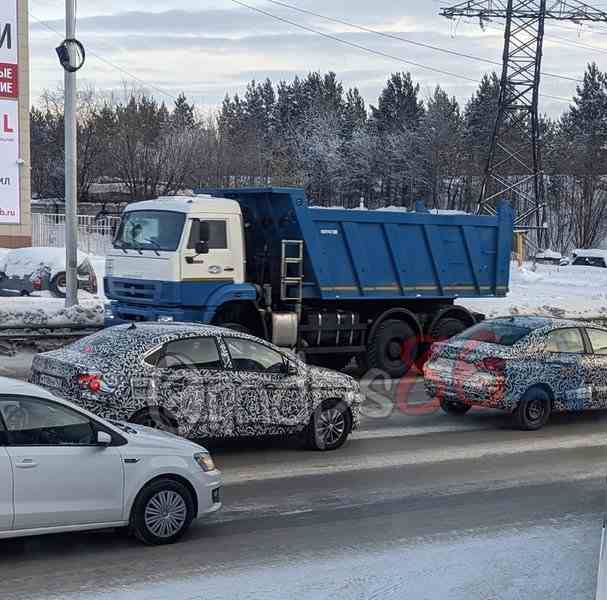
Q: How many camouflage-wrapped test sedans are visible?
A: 2